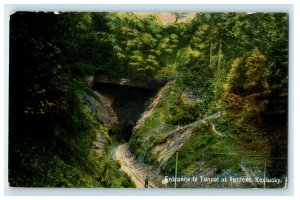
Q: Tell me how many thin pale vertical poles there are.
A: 2